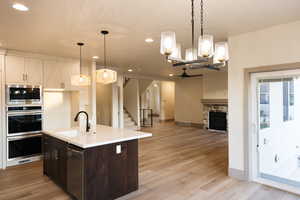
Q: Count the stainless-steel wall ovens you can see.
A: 2